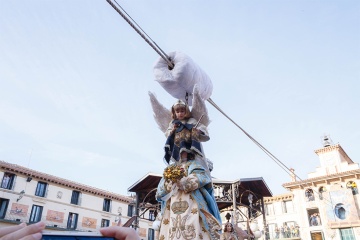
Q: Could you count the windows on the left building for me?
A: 11